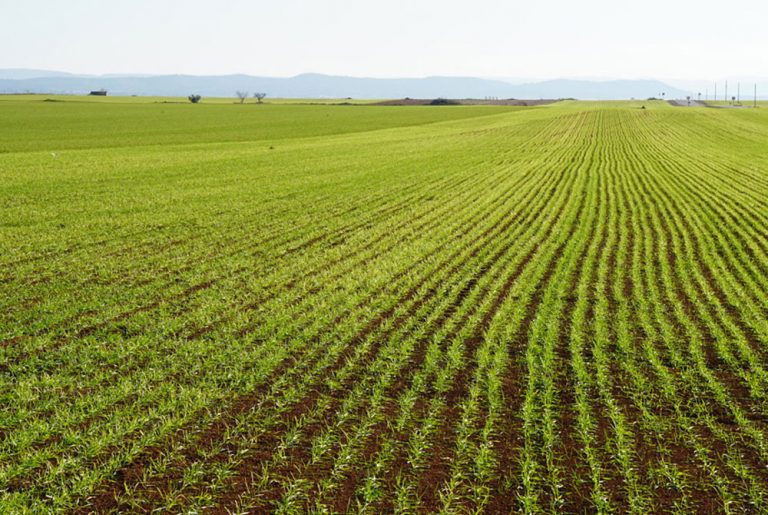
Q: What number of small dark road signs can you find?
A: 4